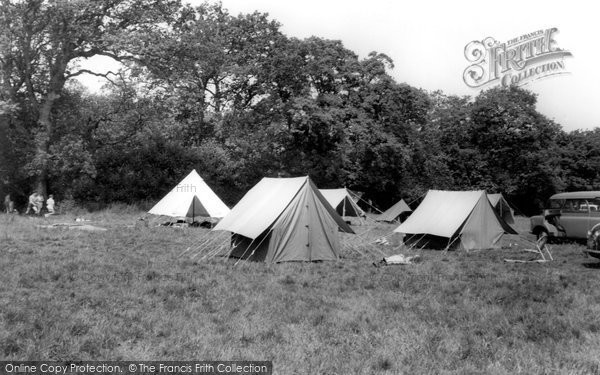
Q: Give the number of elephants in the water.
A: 0